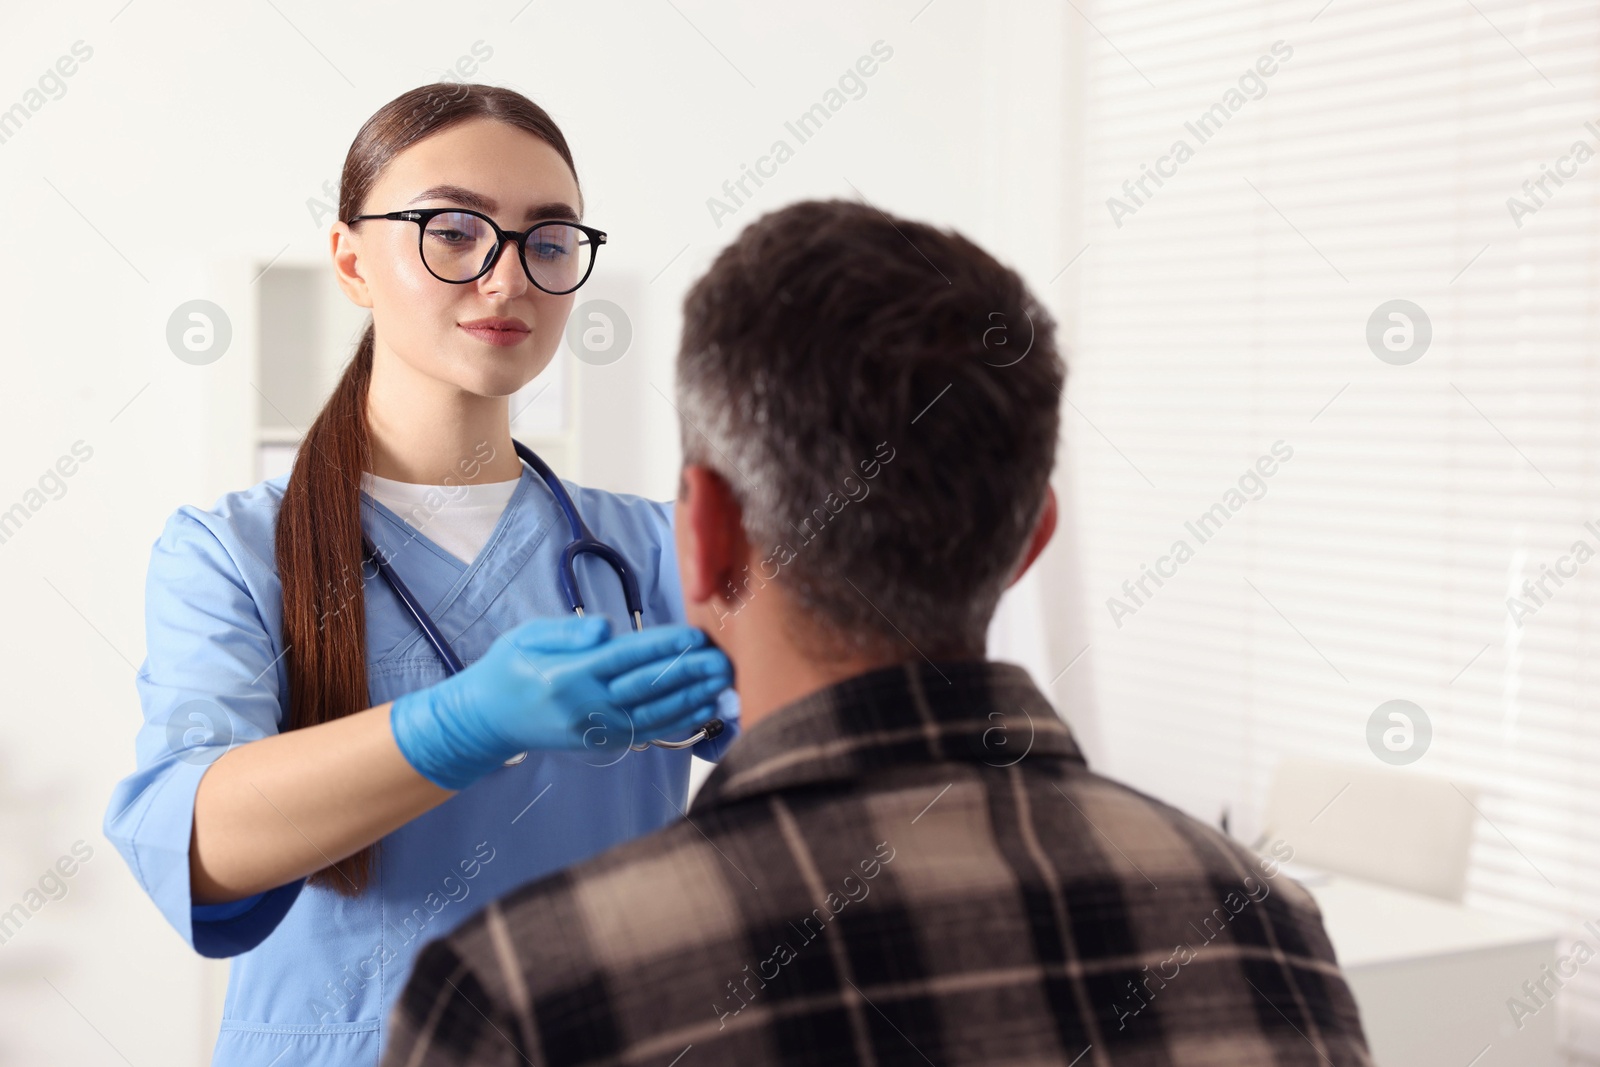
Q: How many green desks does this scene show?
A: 0